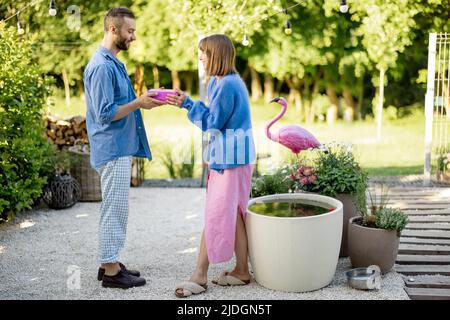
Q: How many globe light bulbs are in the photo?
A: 5